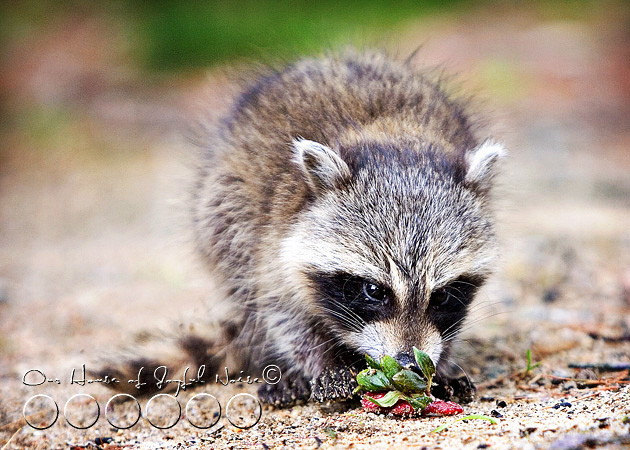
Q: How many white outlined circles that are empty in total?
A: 6